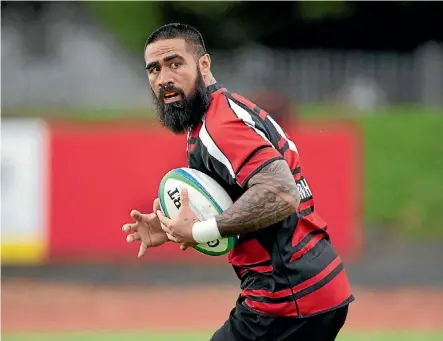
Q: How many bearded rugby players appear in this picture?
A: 1